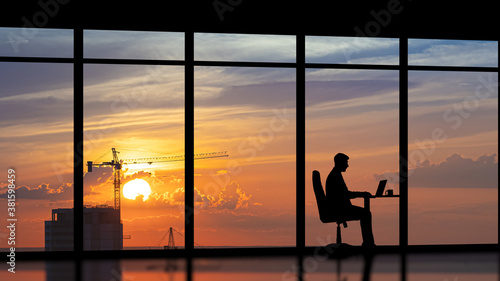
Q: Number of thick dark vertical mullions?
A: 4